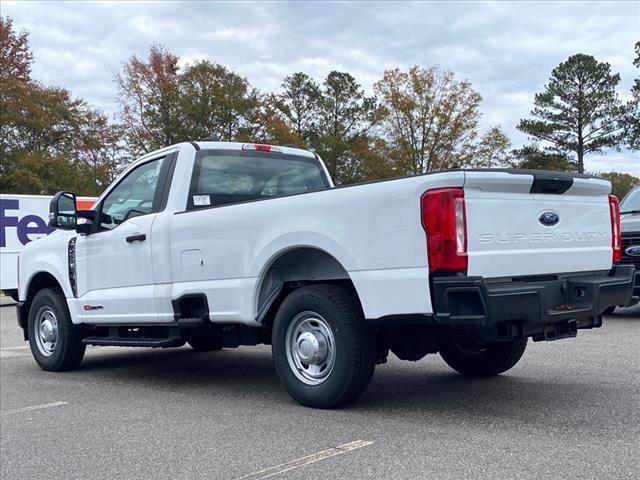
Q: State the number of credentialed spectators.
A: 0